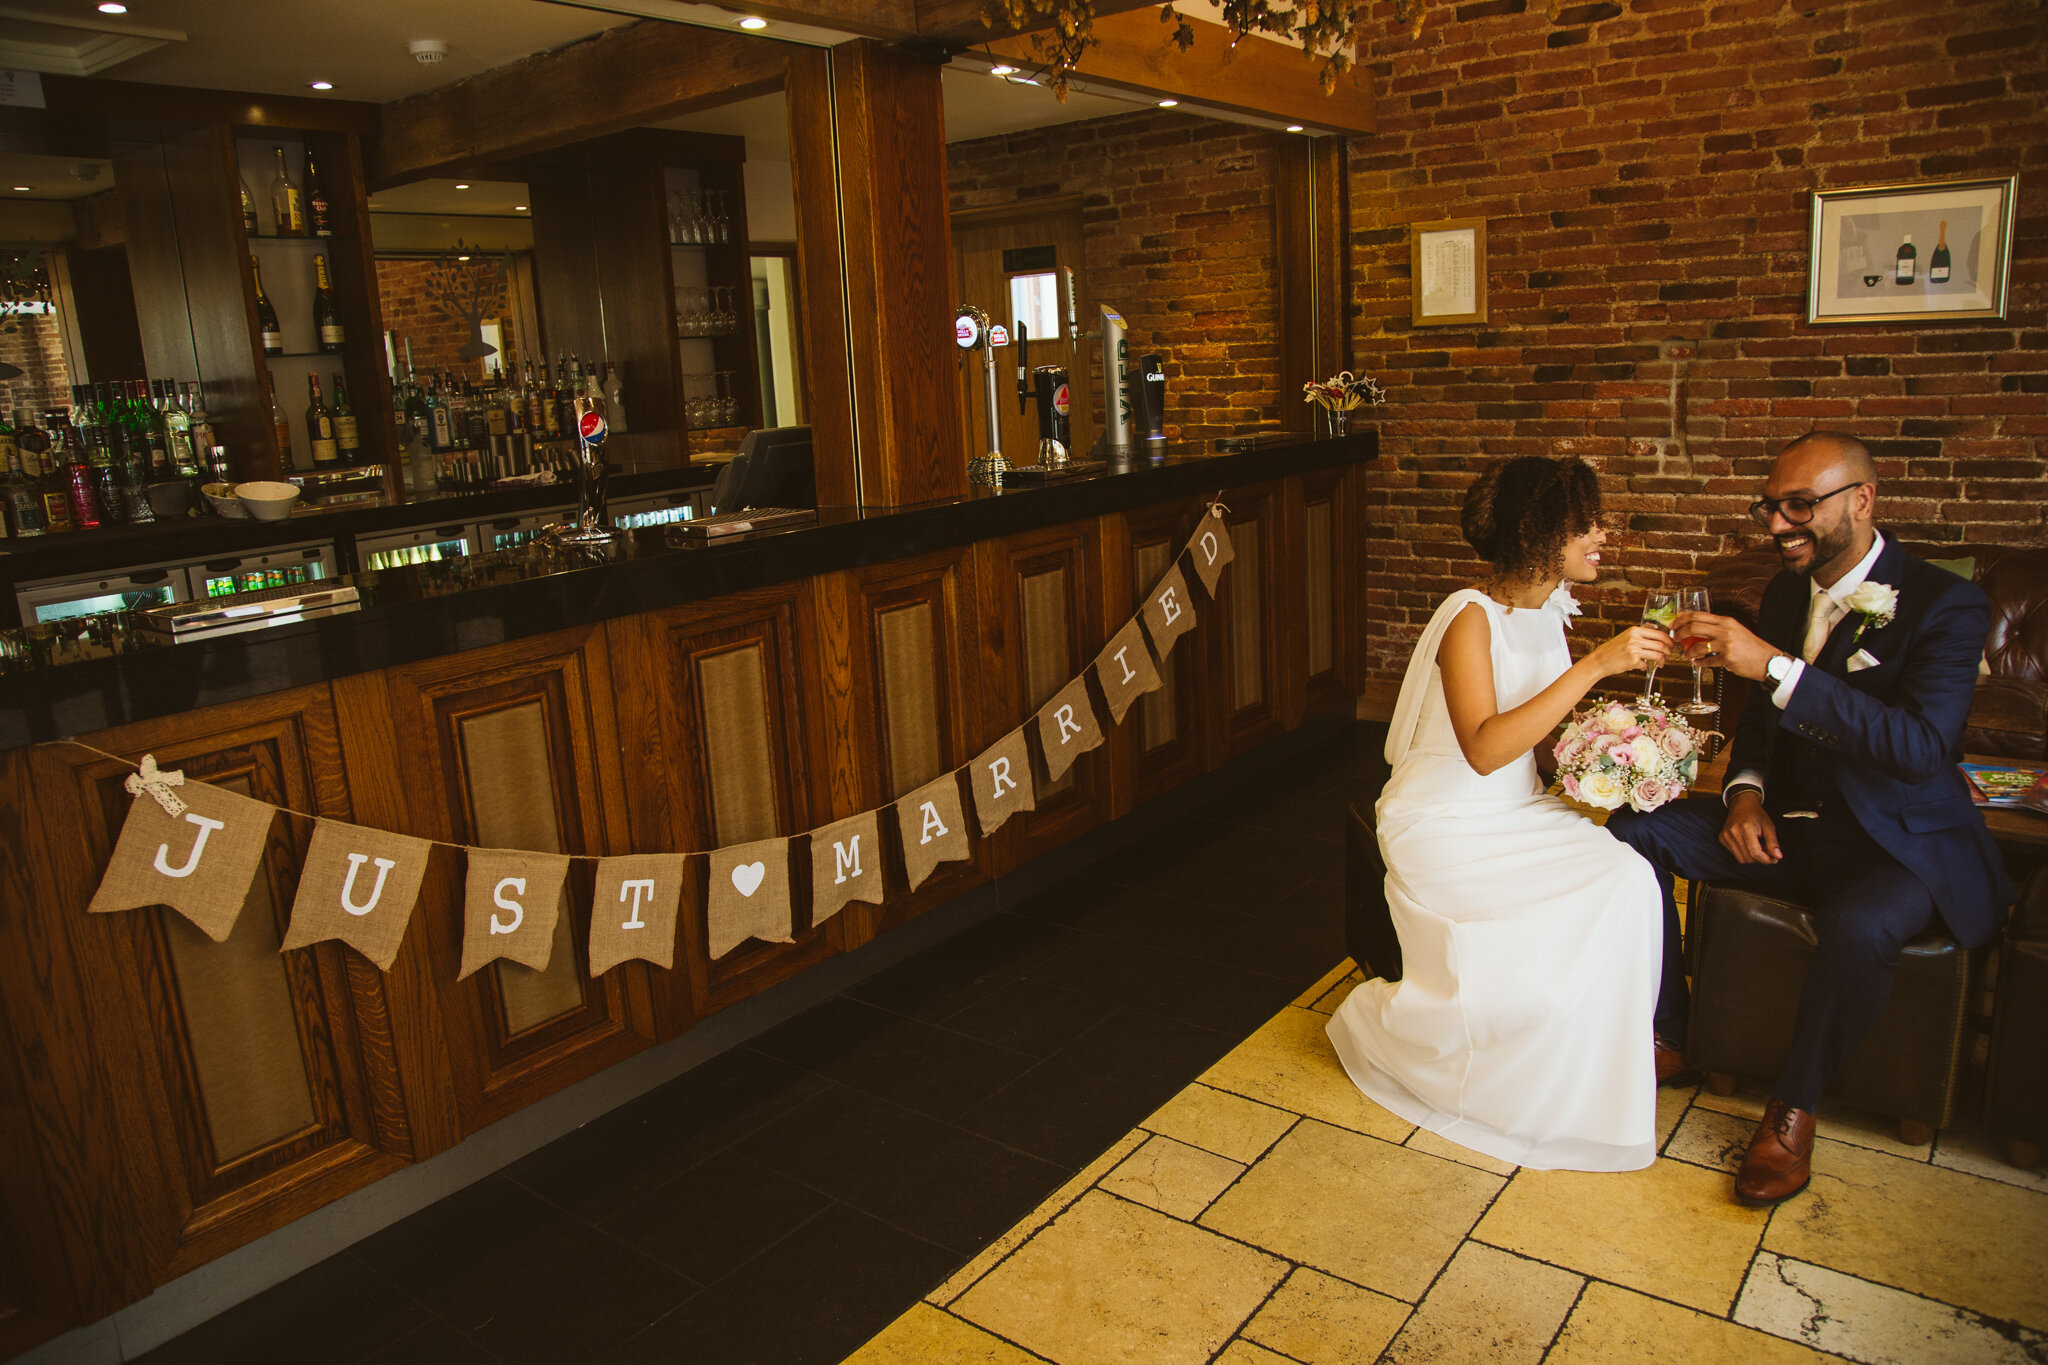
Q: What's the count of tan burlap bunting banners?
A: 12